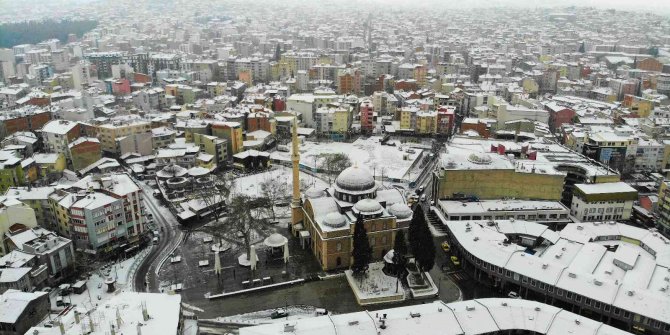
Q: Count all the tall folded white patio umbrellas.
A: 3